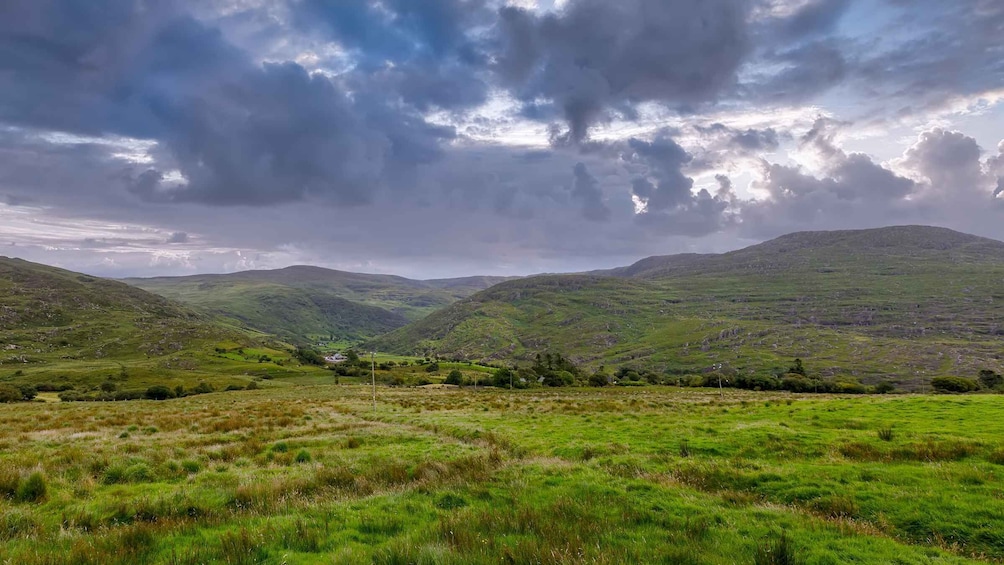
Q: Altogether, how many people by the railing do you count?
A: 0